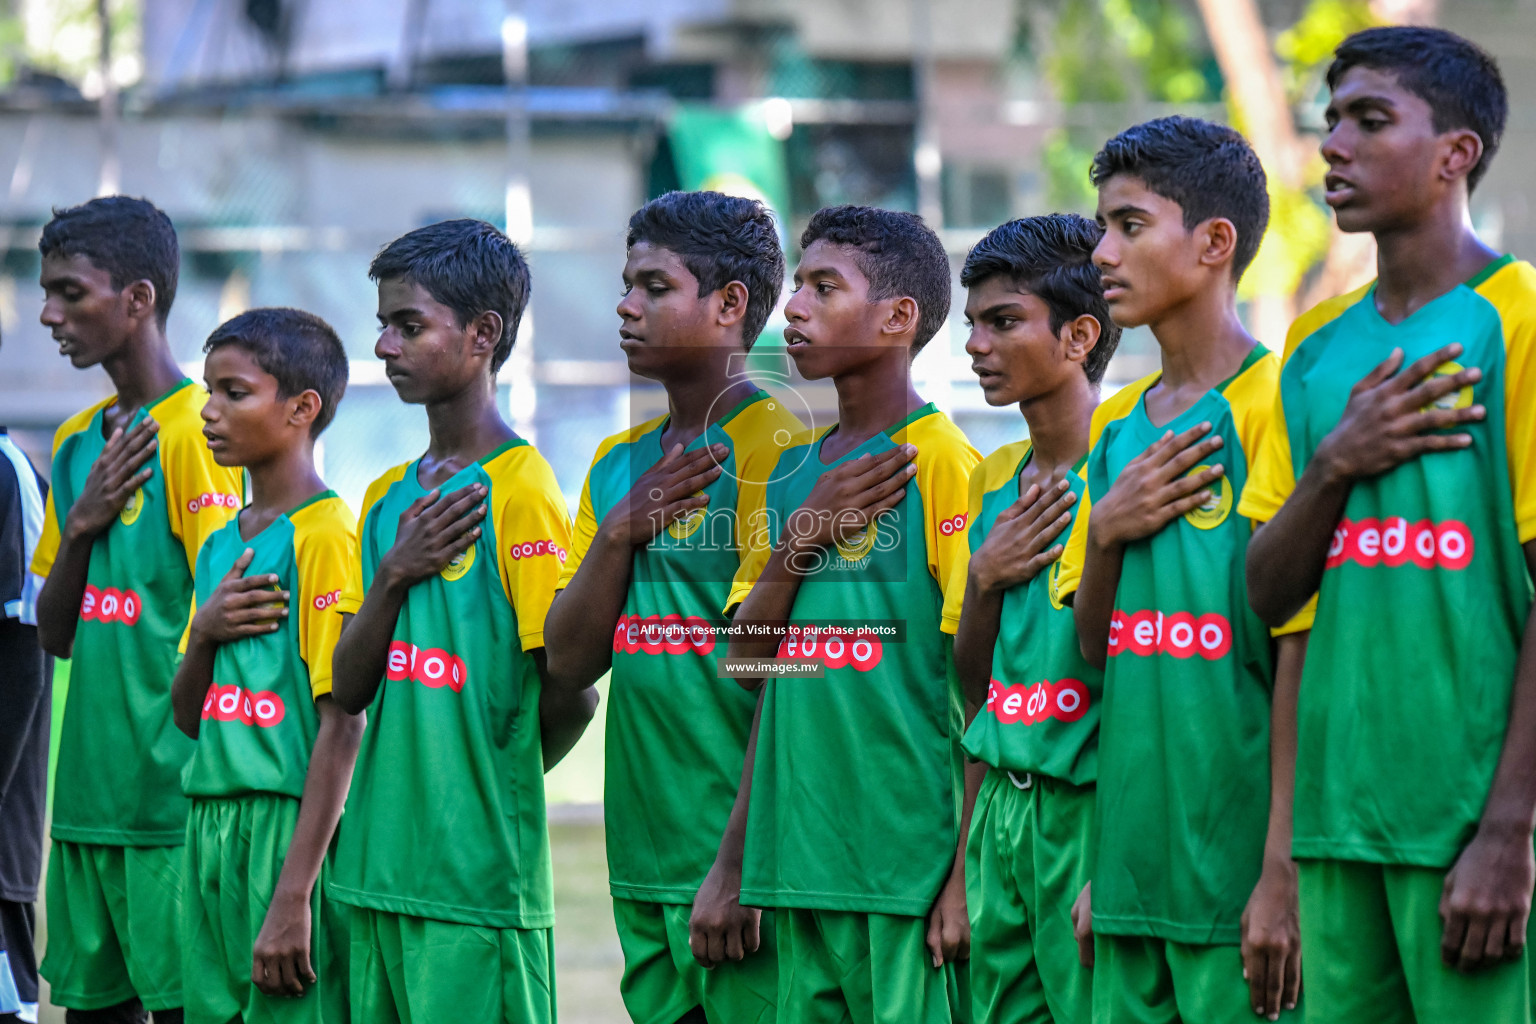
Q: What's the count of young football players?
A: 8